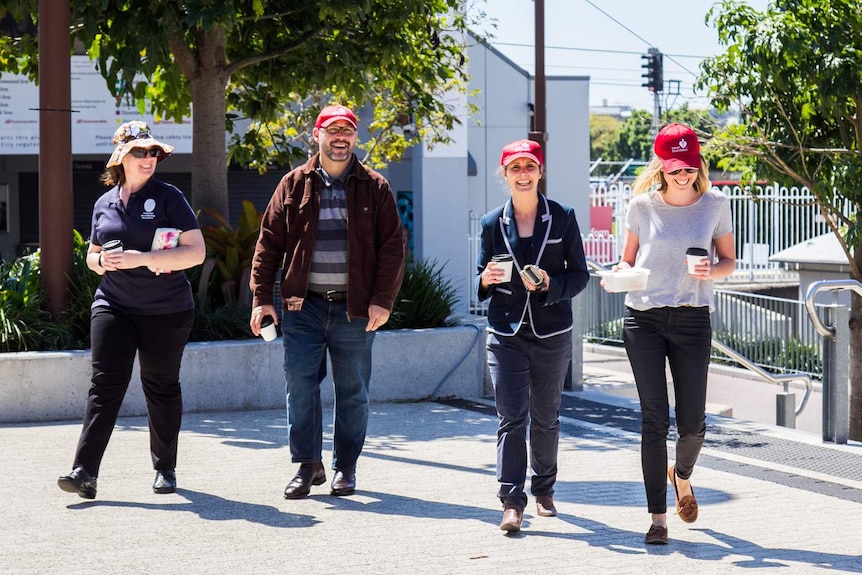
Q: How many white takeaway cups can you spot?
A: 4